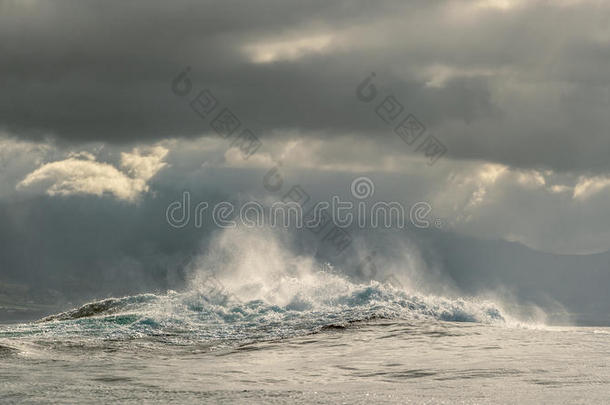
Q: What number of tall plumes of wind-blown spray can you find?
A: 2